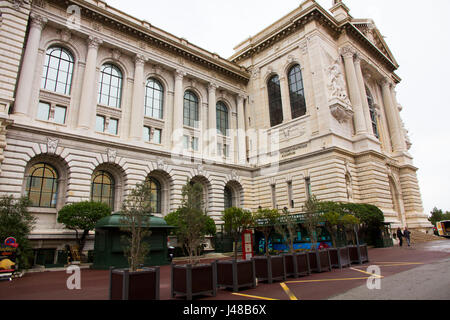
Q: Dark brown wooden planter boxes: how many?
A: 8